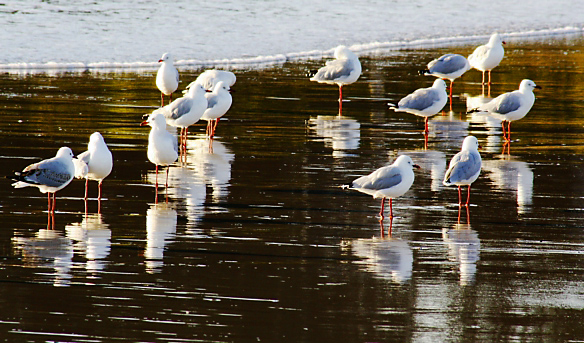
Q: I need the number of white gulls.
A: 14